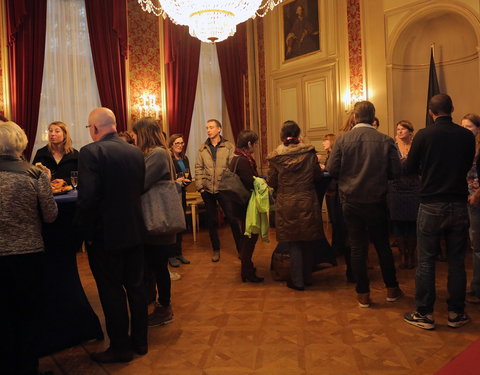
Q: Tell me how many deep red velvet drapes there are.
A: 4